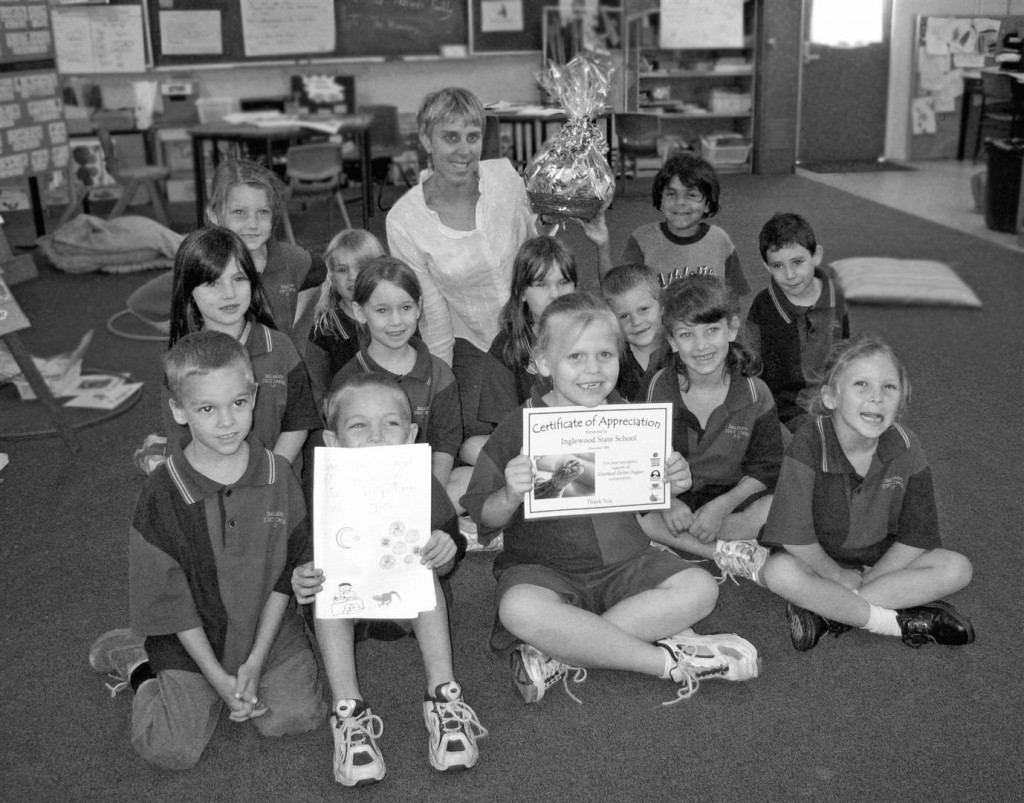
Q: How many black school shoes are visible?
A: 2